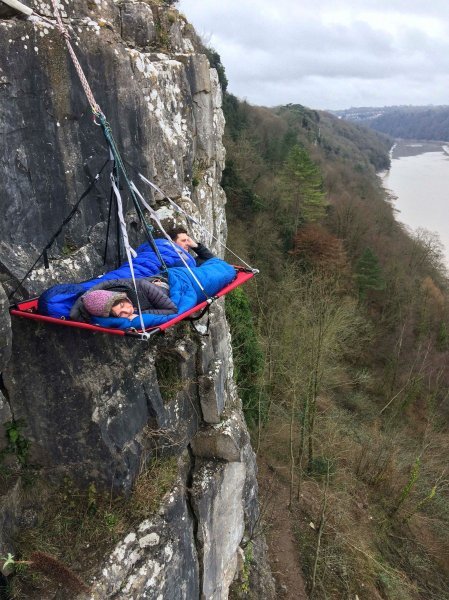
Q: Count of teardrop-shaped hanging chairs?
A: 0